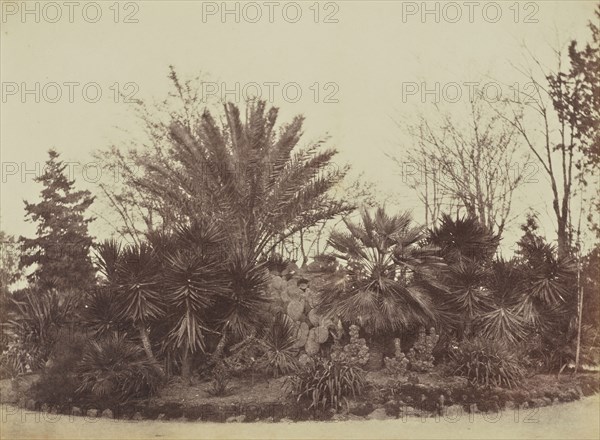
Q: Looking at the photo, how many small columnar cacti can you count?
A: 3